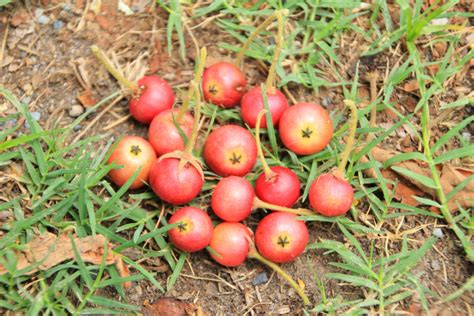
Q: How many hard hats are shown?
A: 0